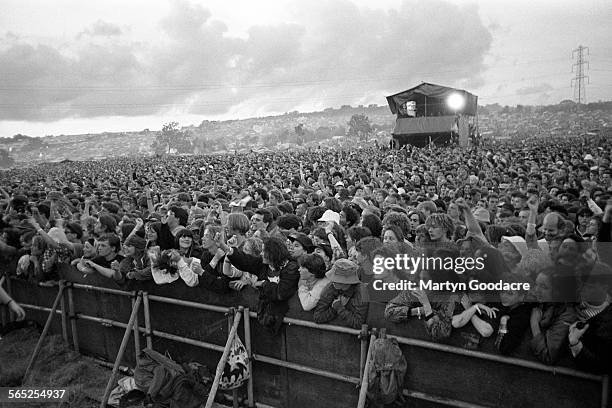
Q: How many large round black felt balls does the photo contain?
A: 0